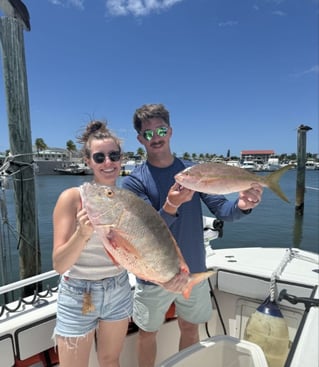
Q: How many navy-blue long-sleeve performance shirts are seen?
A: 1